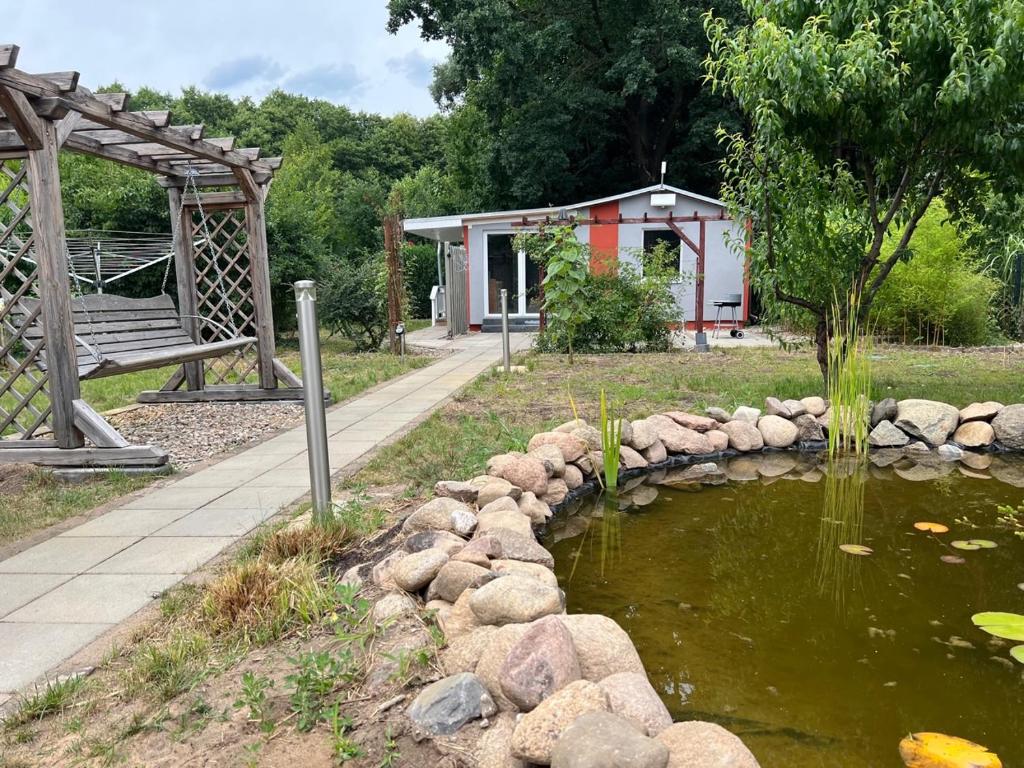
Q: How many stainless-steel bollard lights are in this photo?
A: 2